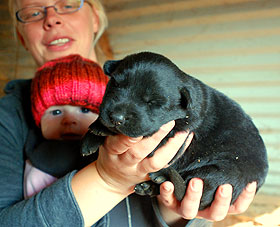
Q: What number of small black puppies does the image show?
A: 1